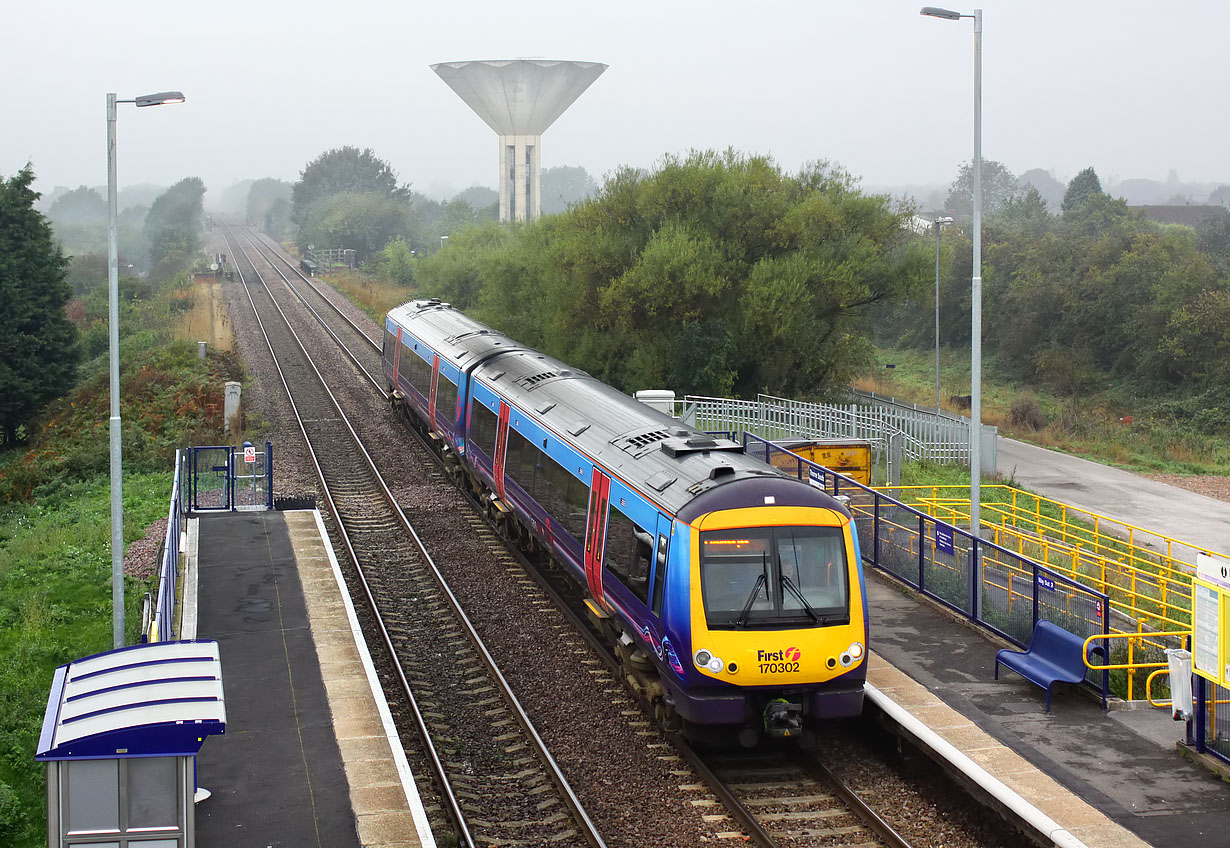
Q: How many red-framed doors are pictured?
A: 4